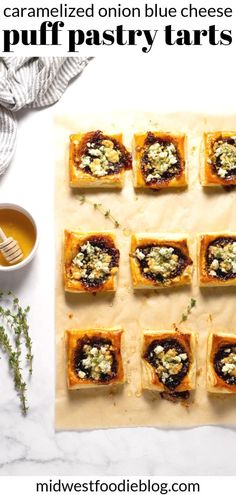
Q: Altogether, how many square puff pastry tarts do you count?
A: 9